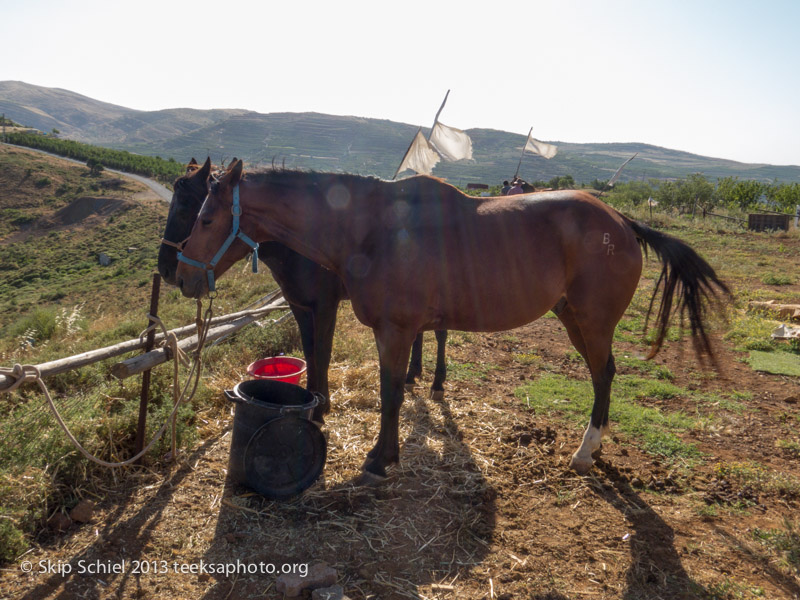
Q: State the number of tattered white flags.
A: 3